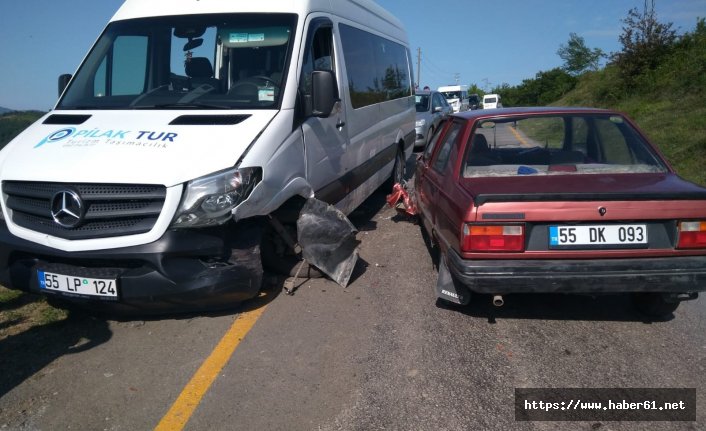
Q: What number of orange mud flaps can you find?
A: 0